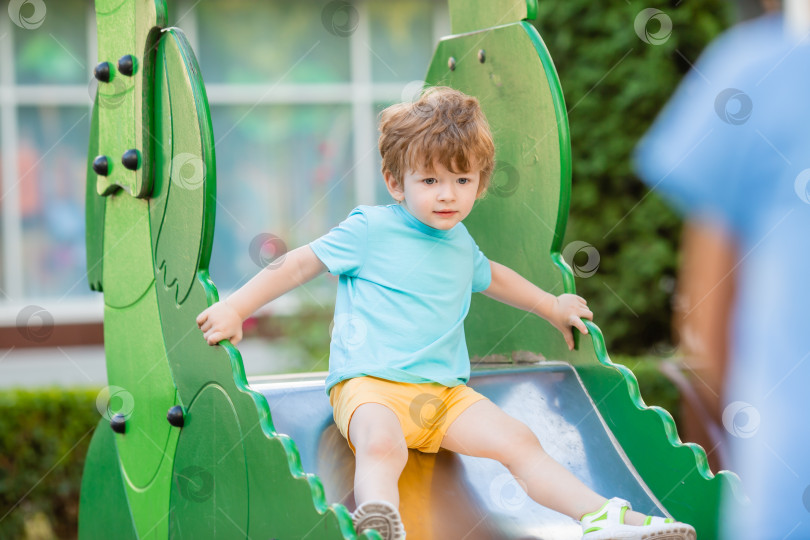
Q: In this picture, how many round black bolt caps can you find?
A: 6